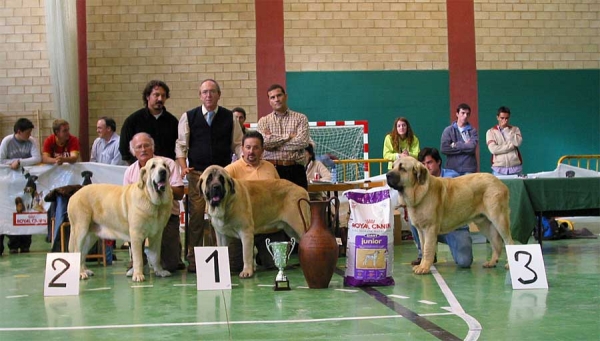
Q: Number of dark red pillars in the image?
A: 3